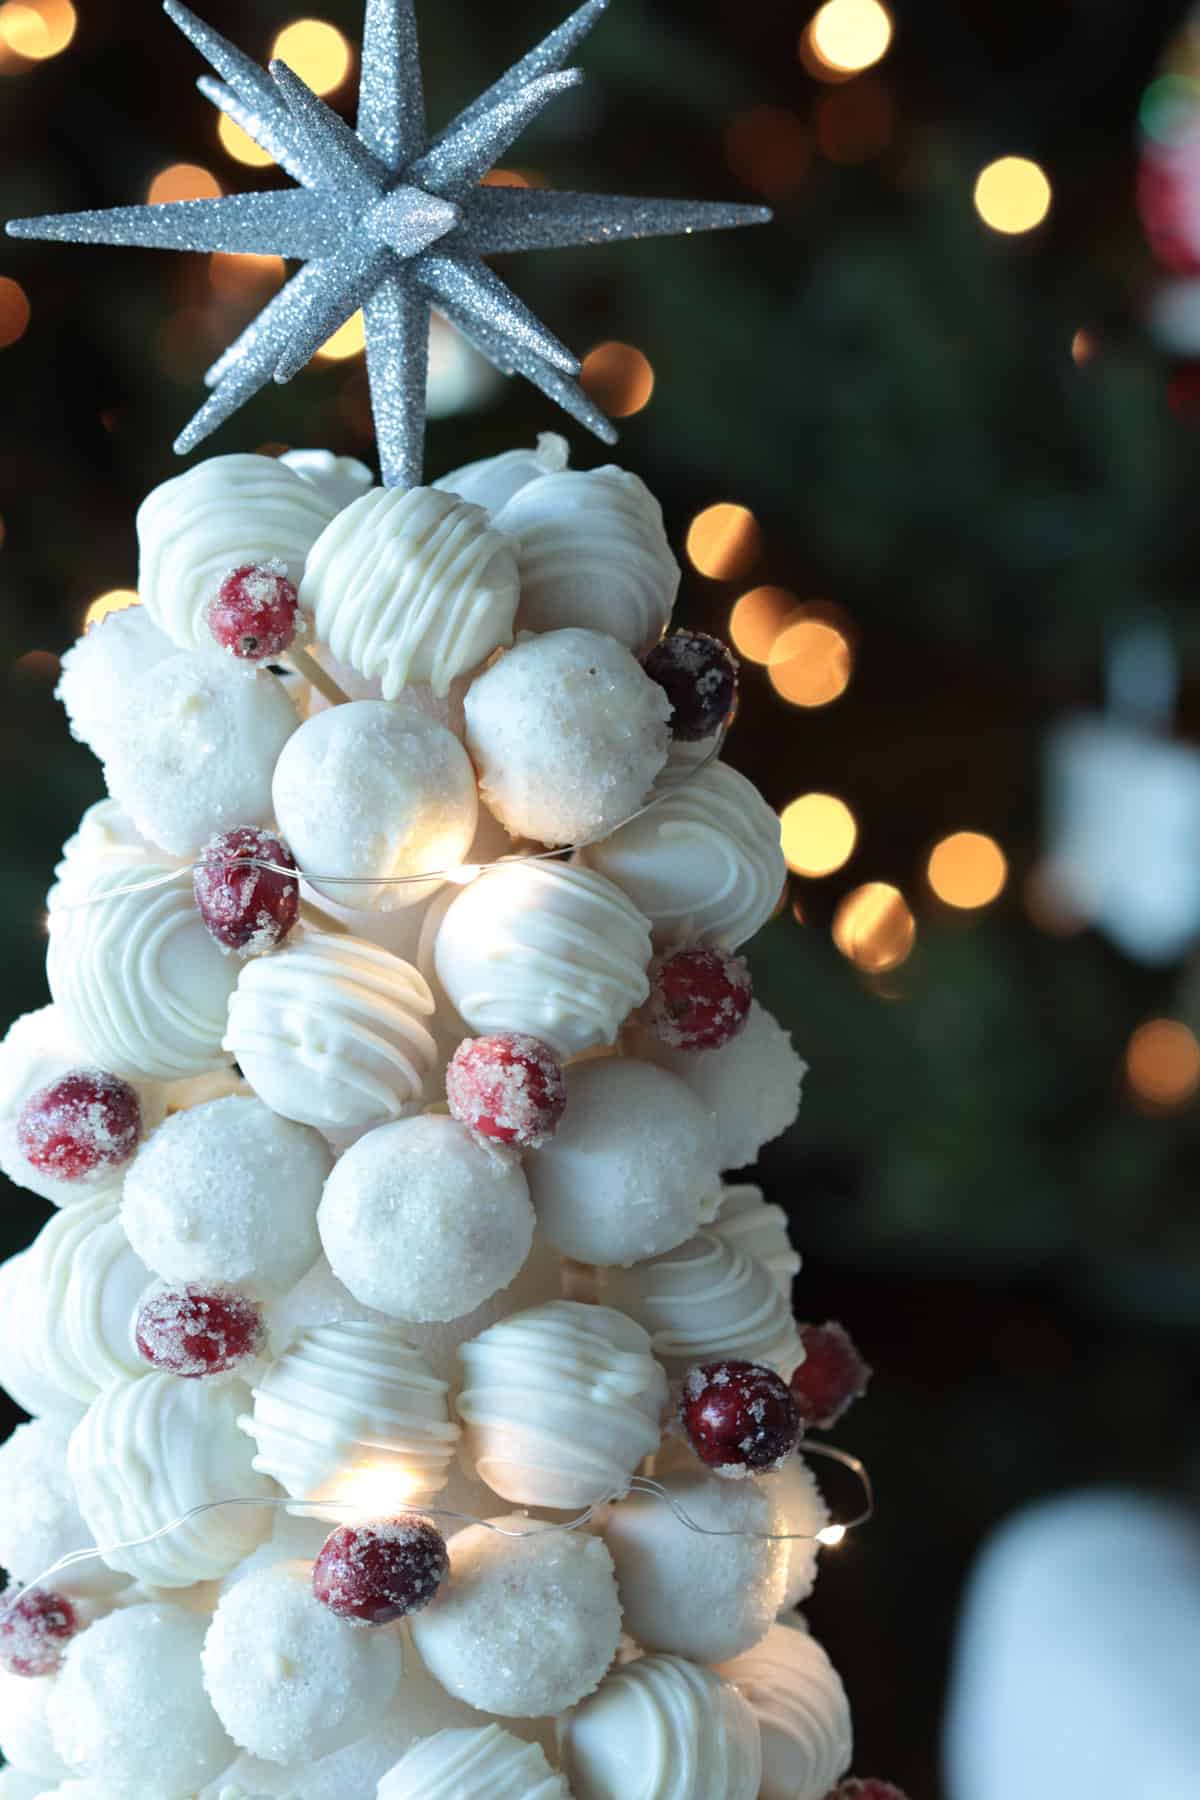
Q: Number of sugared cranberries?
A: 12